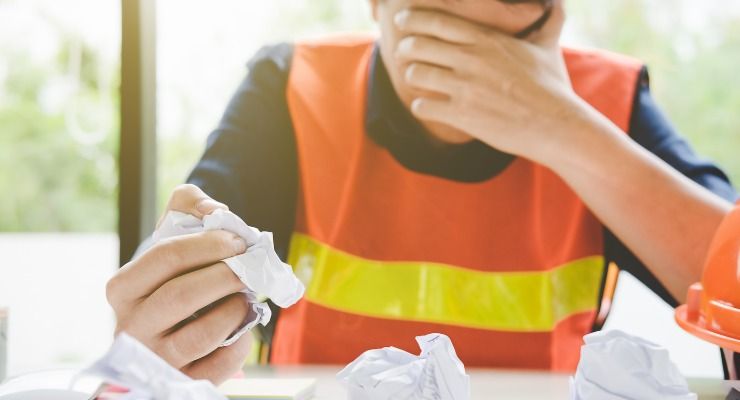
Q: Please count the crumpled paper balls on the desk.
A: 3